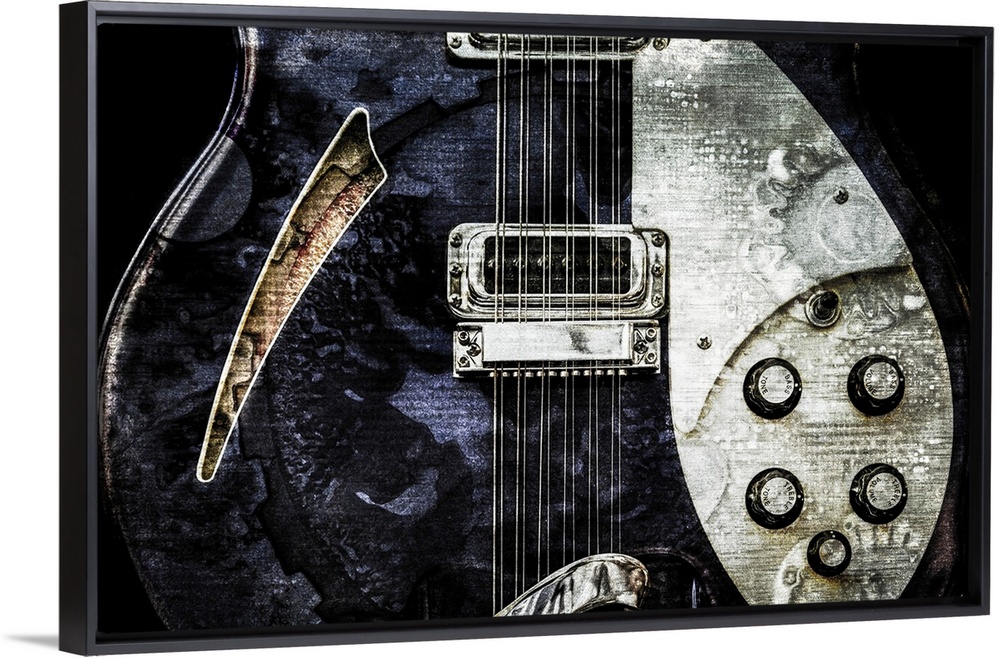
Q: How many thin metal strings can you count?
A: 12